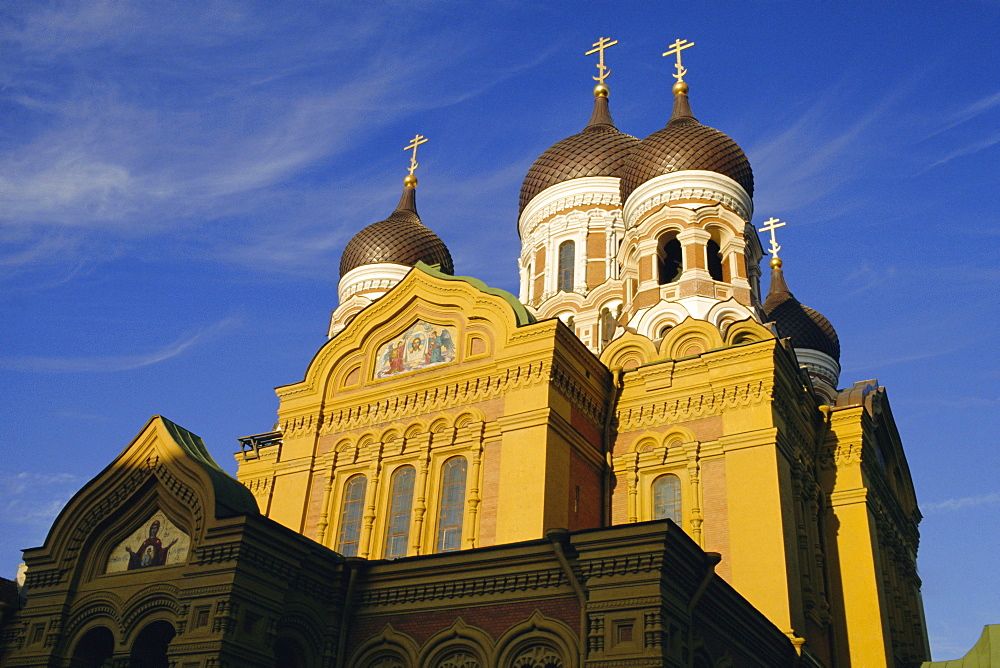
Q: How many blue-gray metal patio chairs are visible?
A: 0